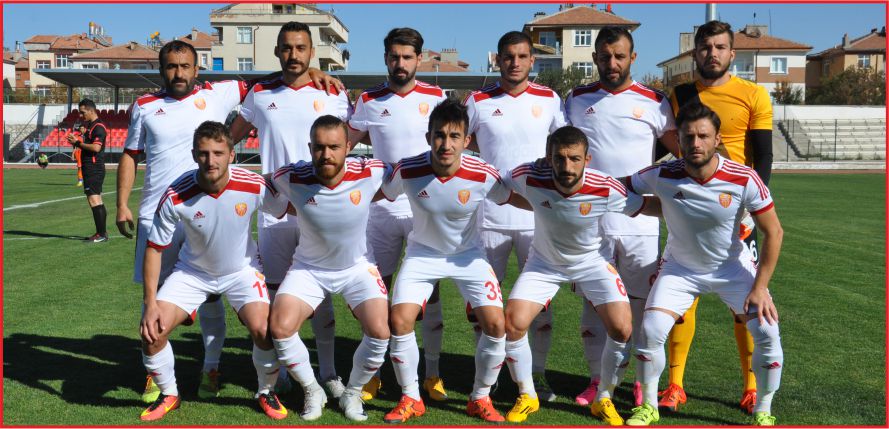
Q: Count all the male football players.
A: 11